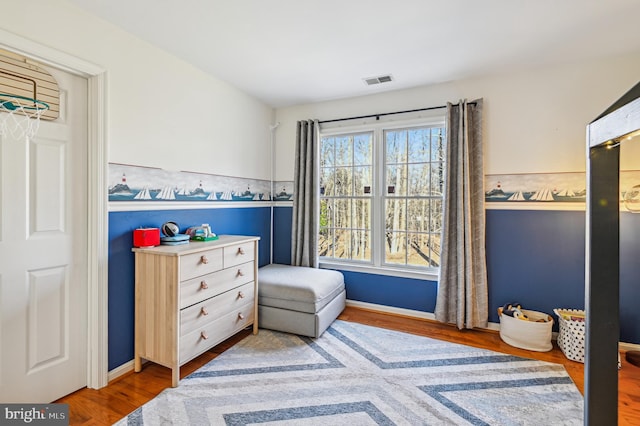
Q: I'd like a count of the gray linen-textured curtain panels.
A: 2